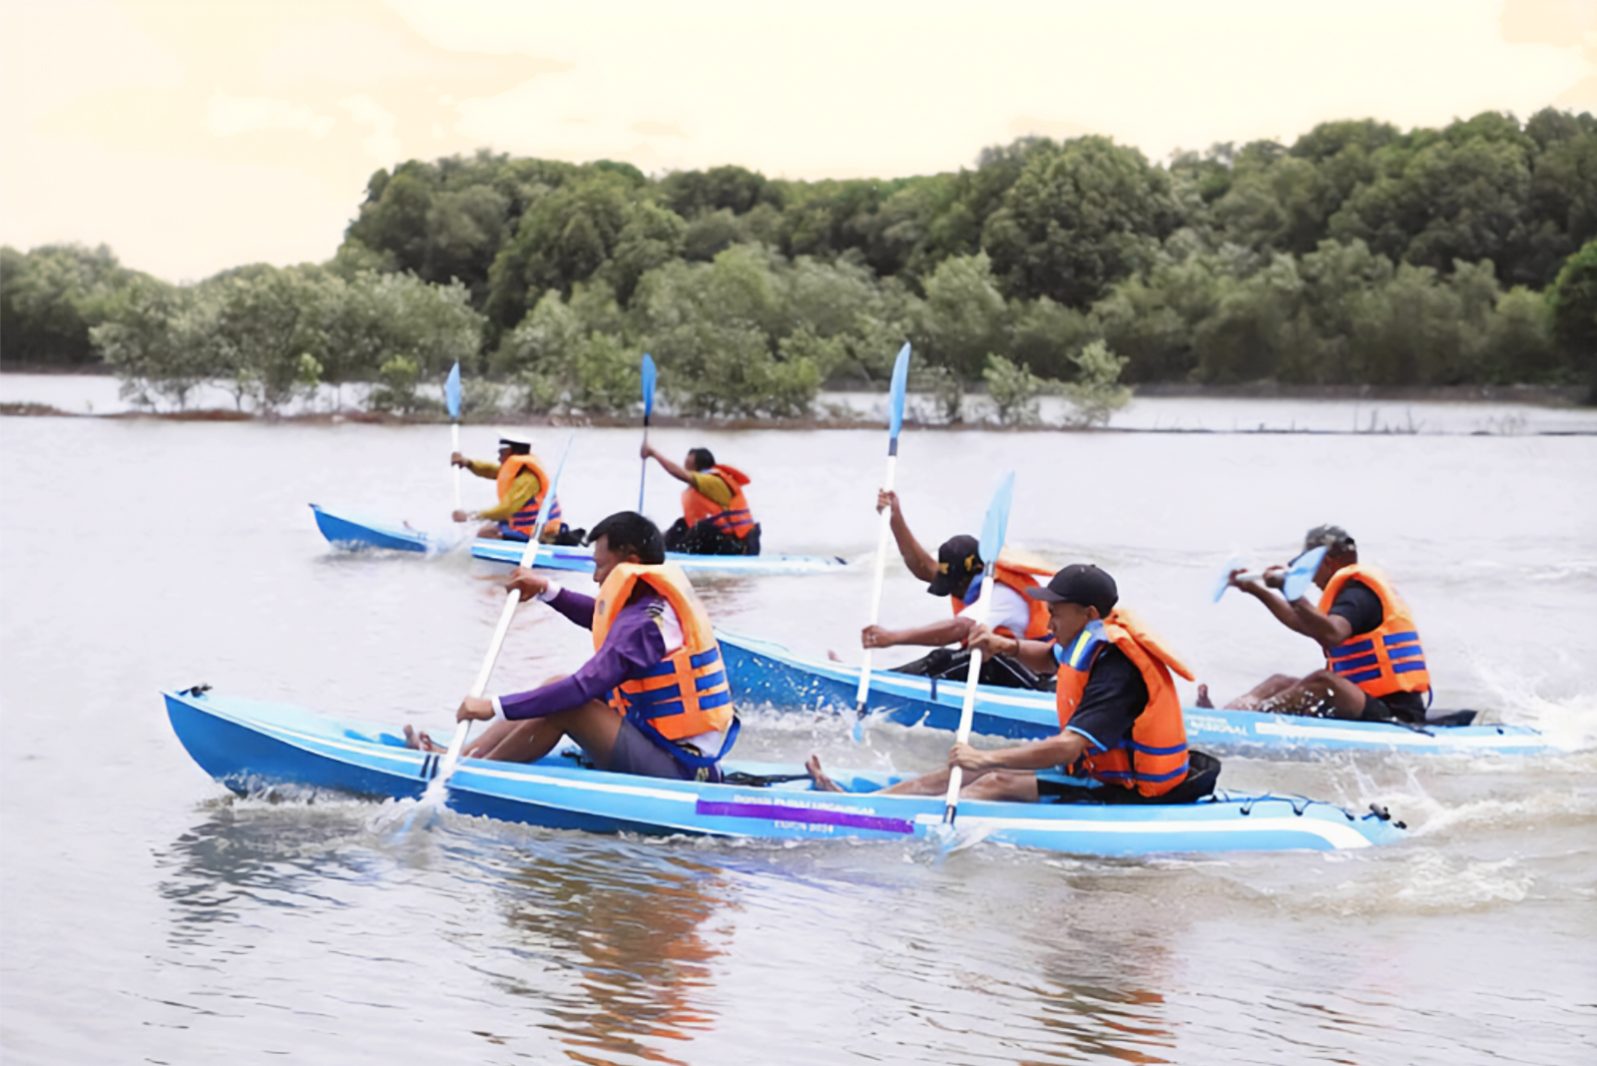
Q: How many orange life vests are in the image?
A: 6